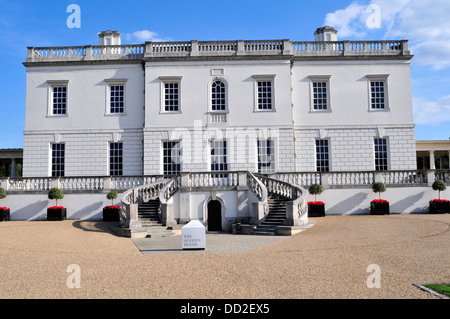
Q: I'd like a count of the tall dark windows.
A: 14